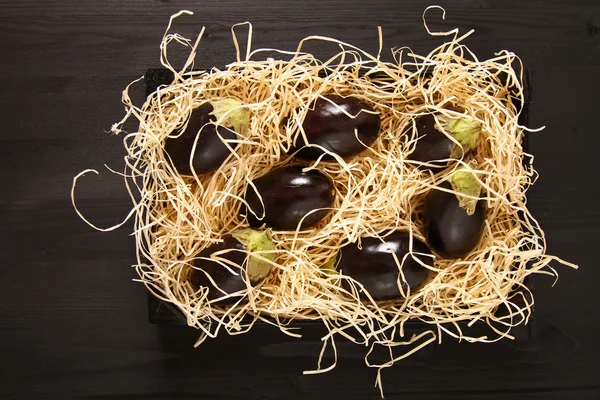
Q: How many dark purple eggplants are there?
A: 7